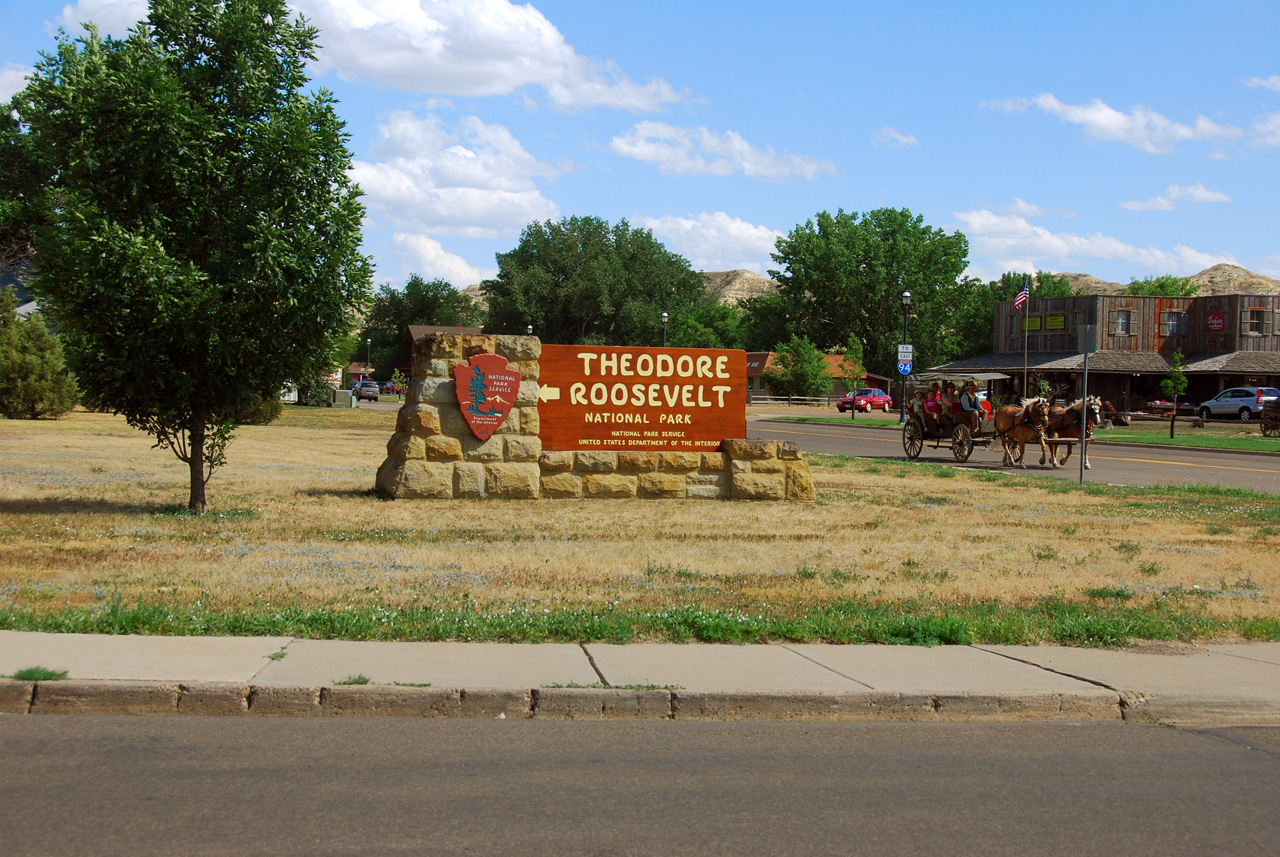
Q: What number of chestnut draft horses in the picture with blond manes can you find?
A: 2